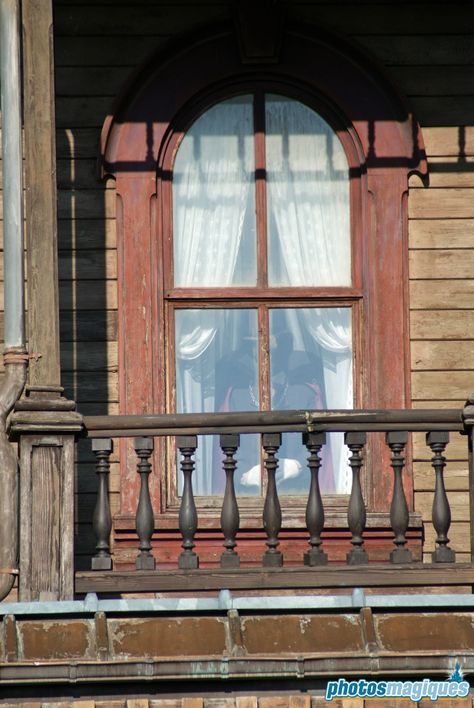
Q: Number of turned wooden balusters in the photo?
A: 9